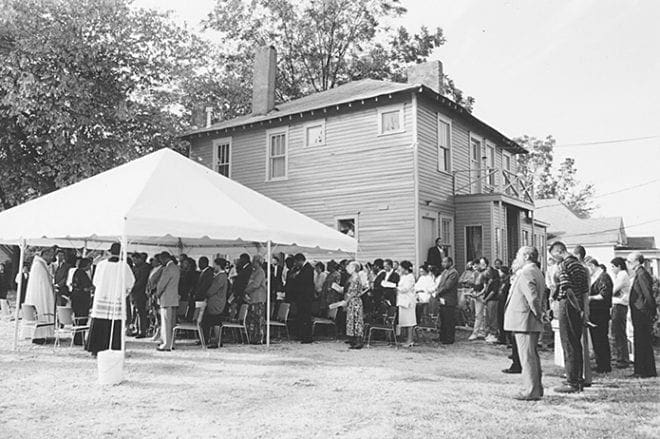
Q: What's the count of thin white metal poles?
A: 3